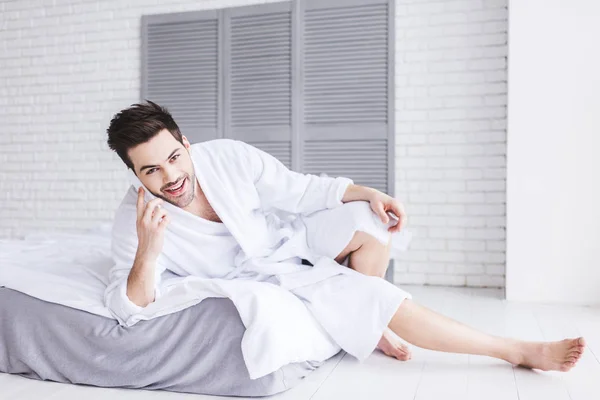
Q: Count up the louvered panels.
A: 3